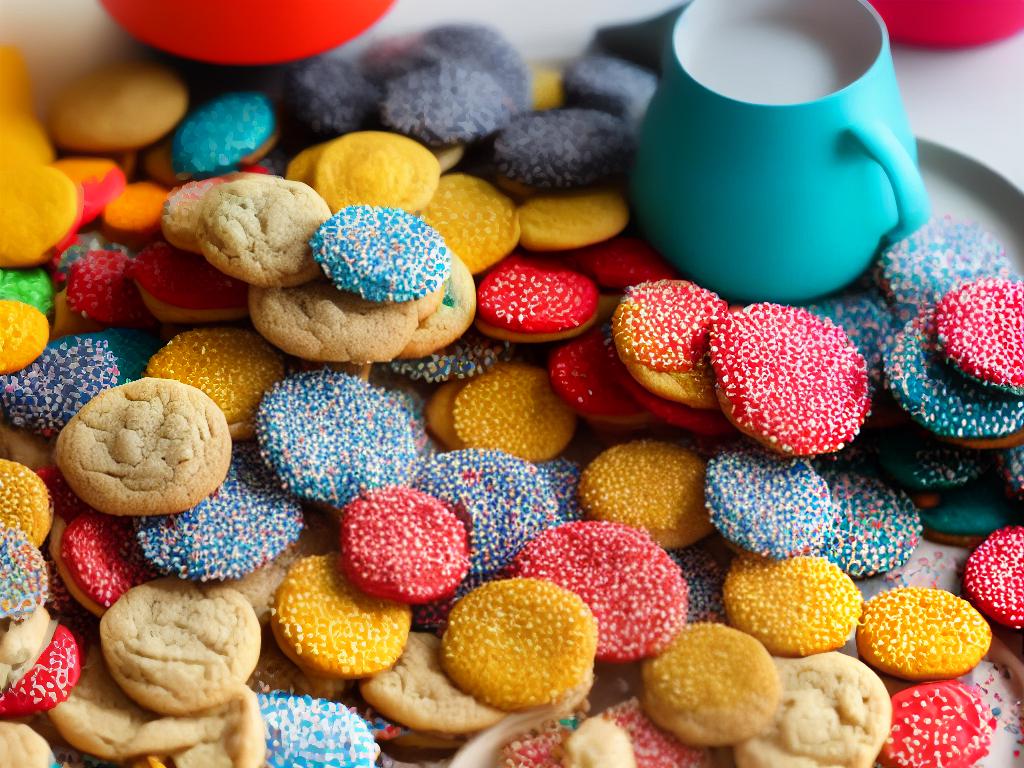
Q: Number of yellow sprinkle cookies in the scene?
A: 11